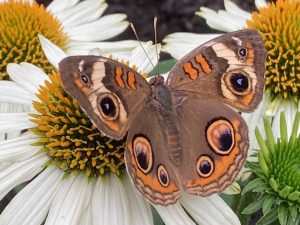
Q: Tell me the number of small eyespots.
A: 4